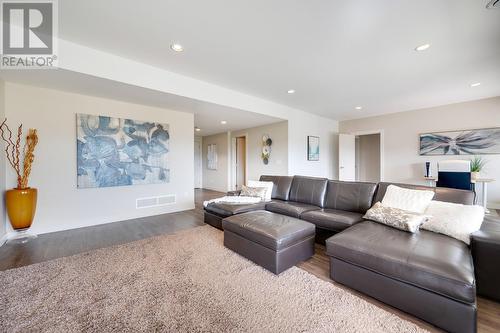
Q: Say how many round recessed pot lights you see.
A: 7